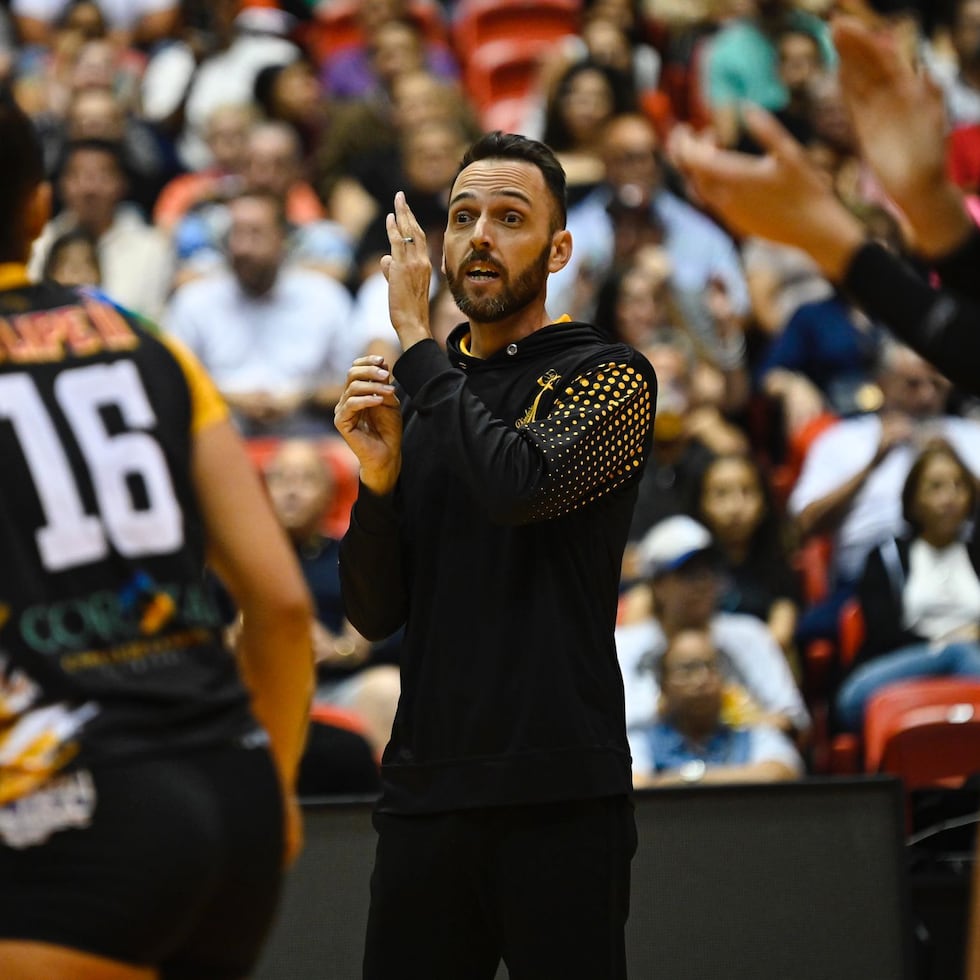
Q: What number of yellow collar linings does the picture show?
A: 2